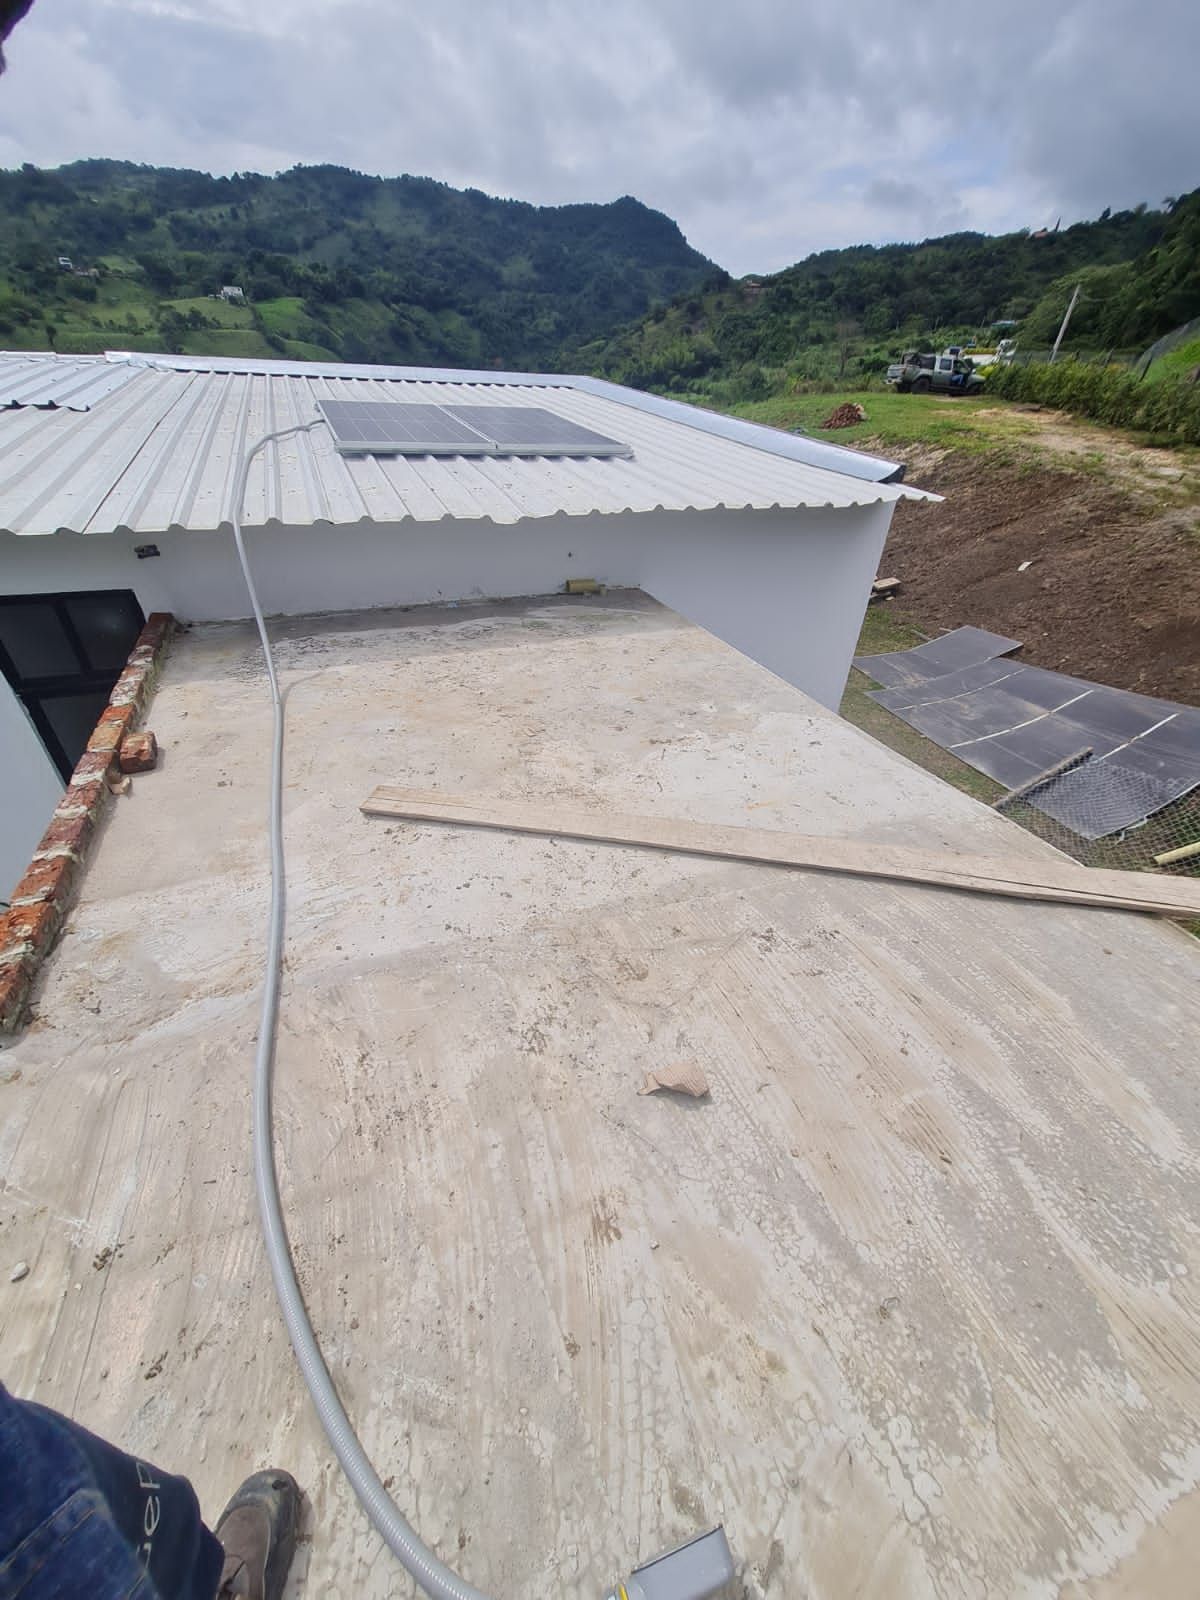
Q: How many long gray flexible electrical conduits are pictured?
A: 1